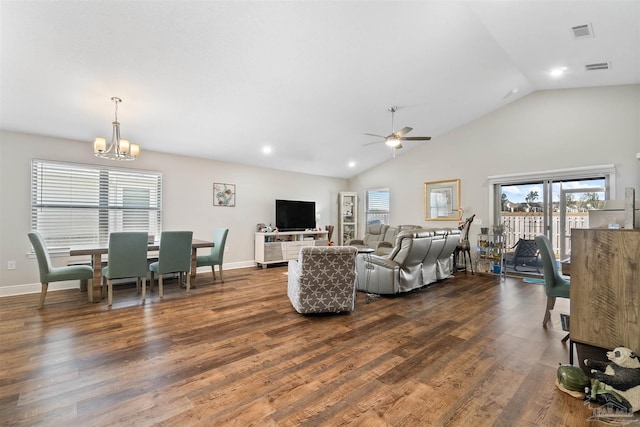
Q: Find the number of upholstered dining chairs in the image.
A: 5